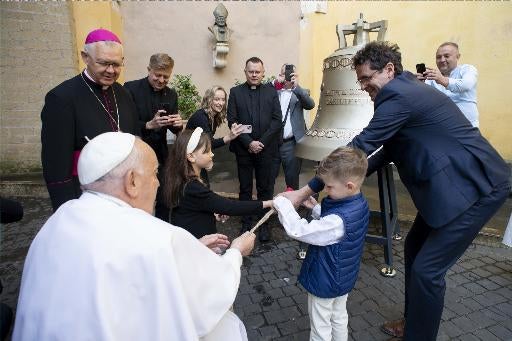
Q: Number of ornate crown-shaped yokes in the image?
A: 1